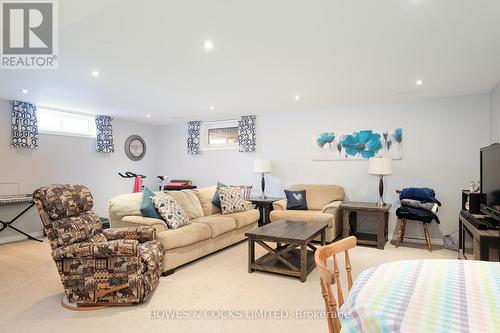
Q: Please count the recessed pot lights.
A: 7